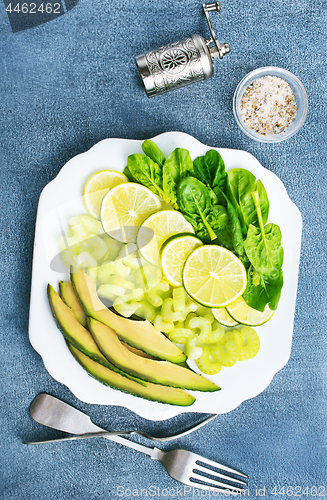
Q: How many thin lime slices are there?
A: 7